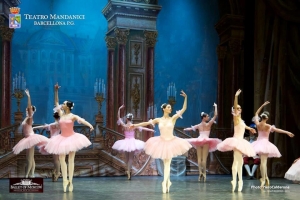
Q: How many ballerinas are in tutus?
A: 8